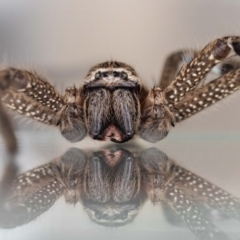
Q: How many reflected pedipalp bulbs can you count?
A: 2